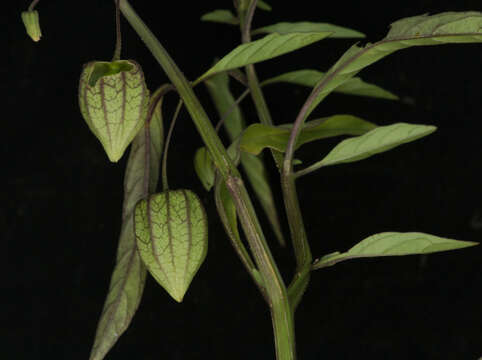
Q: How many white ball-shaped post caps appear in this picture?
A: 0